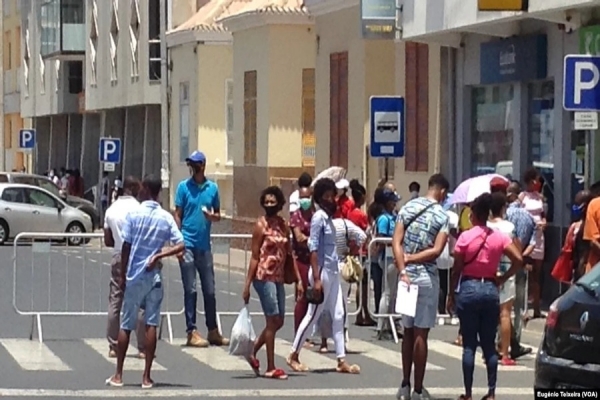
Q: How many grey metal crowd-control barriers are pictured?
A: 3